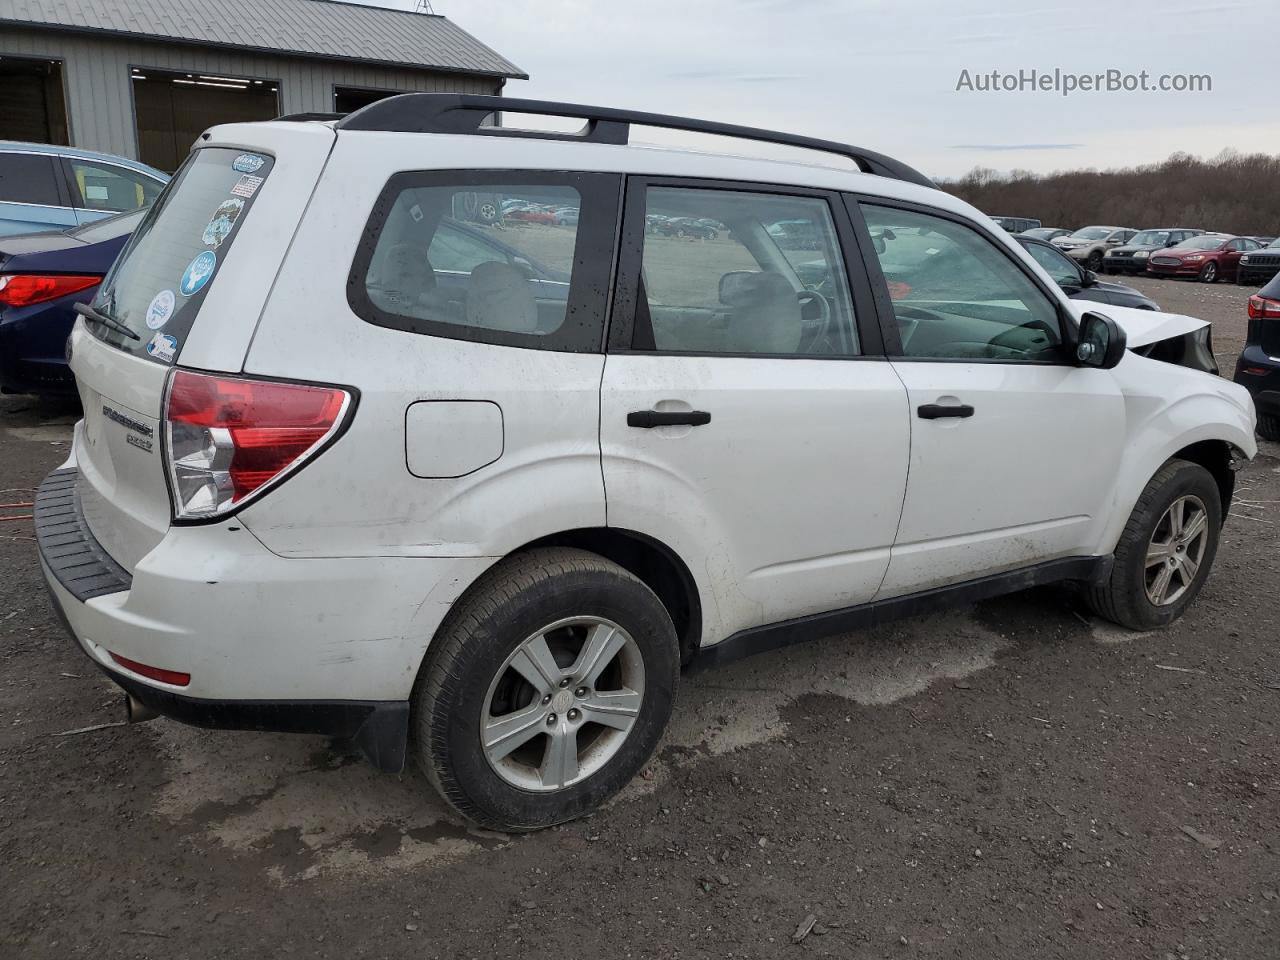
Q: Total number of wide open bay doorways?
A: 3